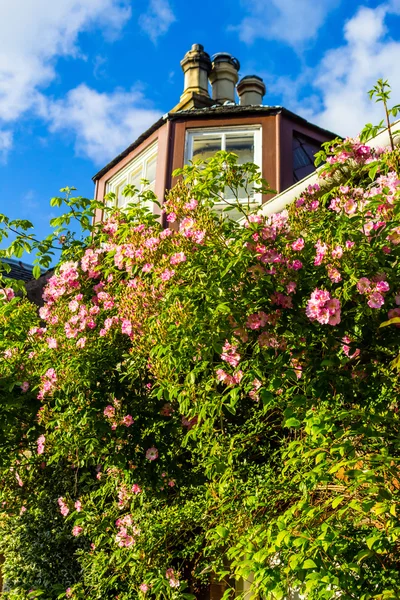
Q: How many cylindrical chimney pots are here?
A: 3